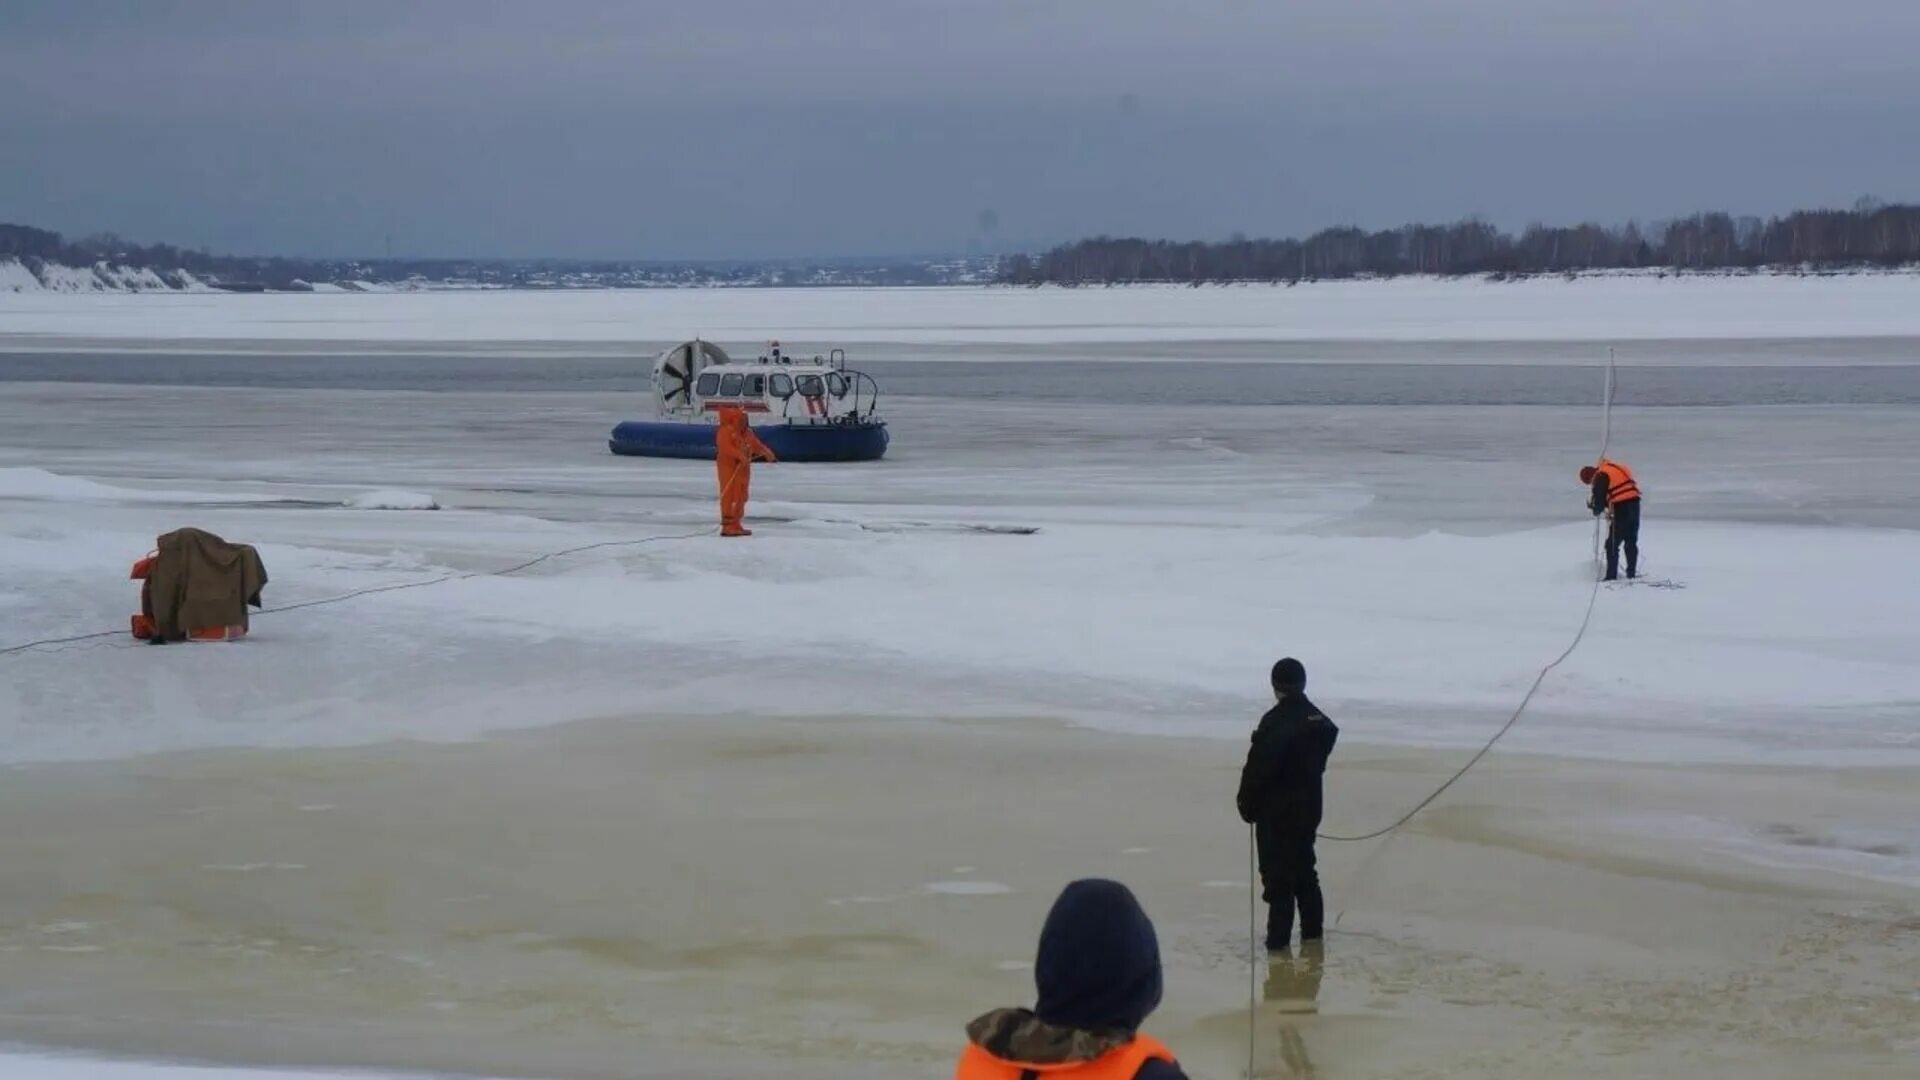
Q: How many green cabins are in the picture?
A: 0